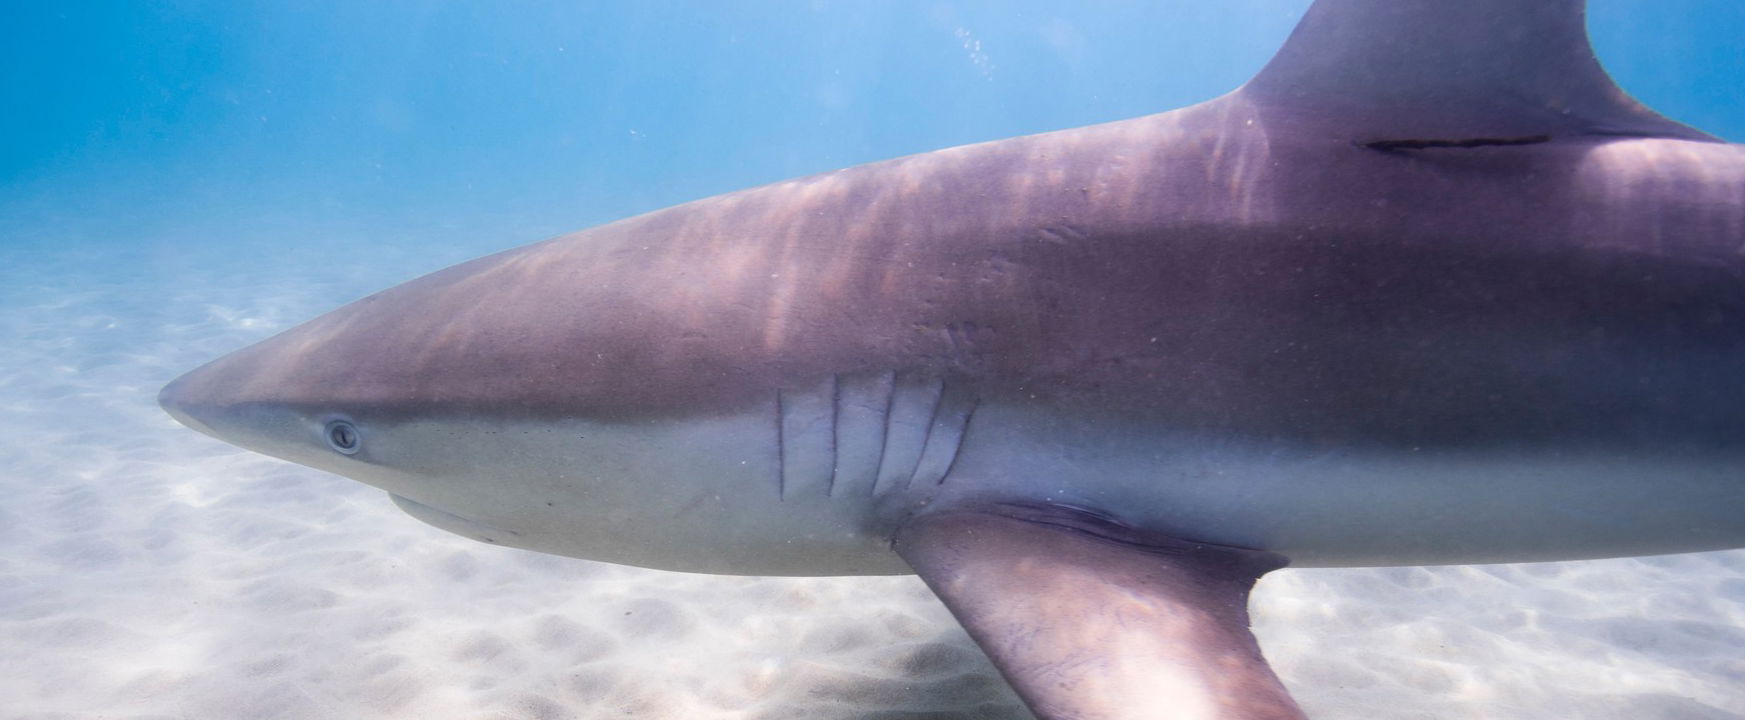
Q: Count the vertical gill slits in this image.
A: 5